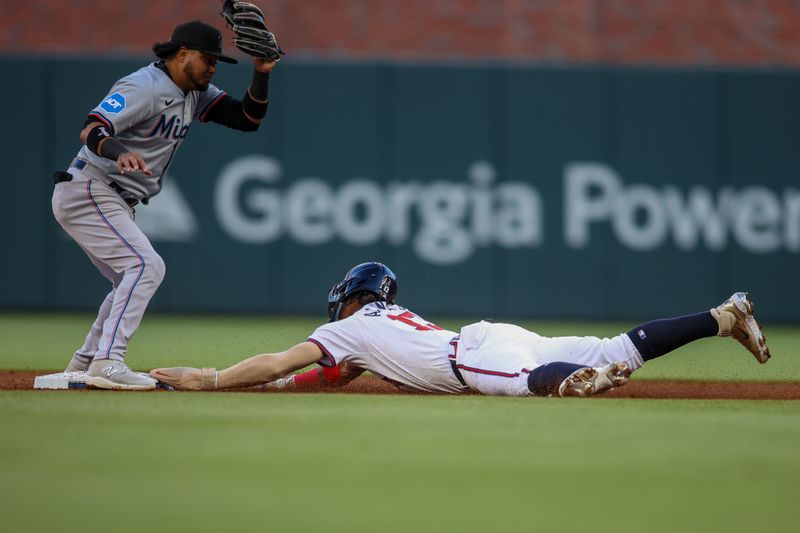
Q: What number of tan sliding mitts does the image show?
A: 1